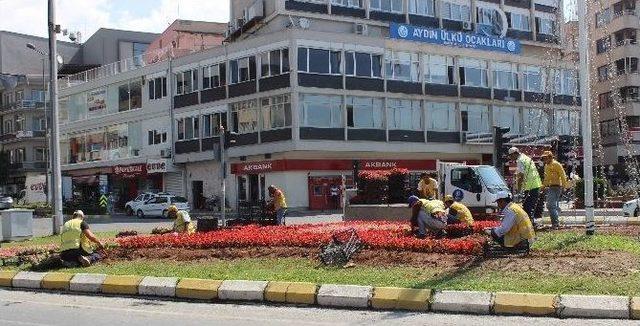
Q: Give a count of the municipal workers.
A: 9